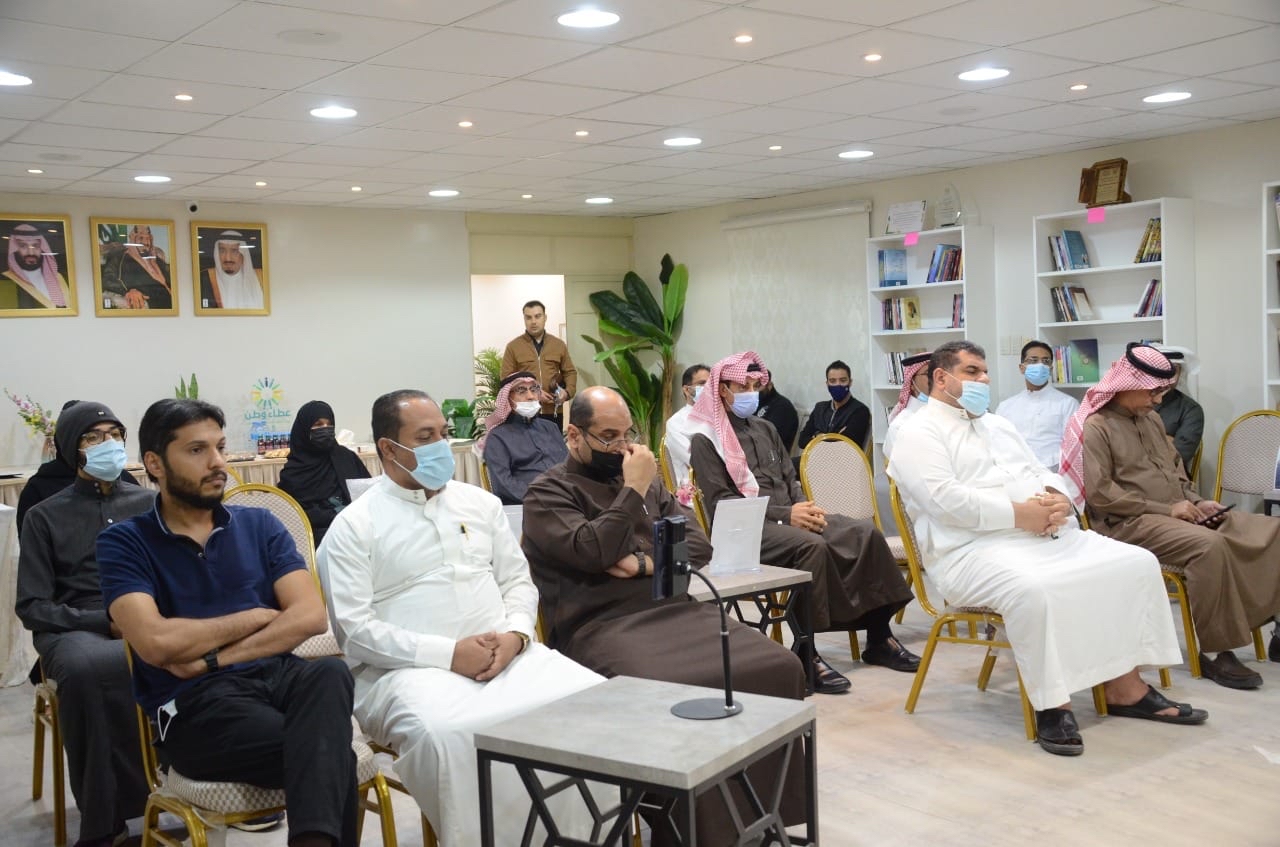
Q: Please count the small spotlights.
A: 11